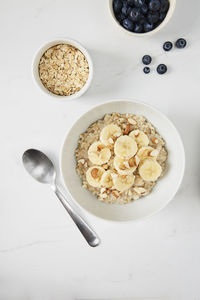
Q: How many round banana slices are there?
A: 10